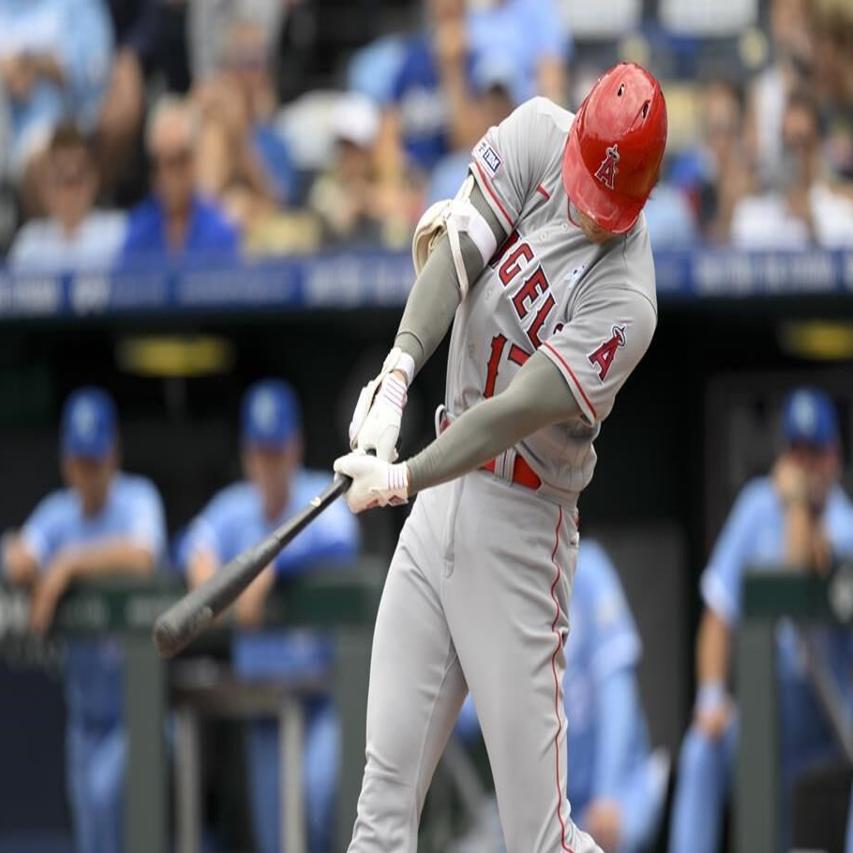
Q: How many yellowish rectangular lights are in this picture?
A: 2